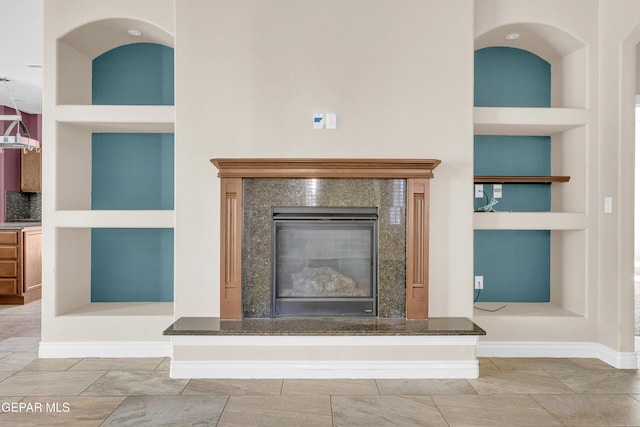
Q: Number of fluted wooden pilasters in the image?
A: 2